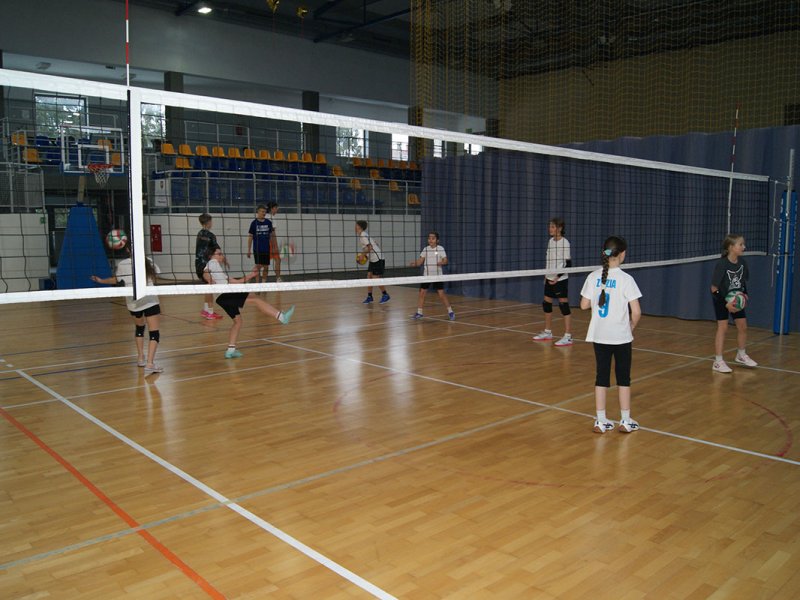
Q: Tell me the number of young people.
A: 10